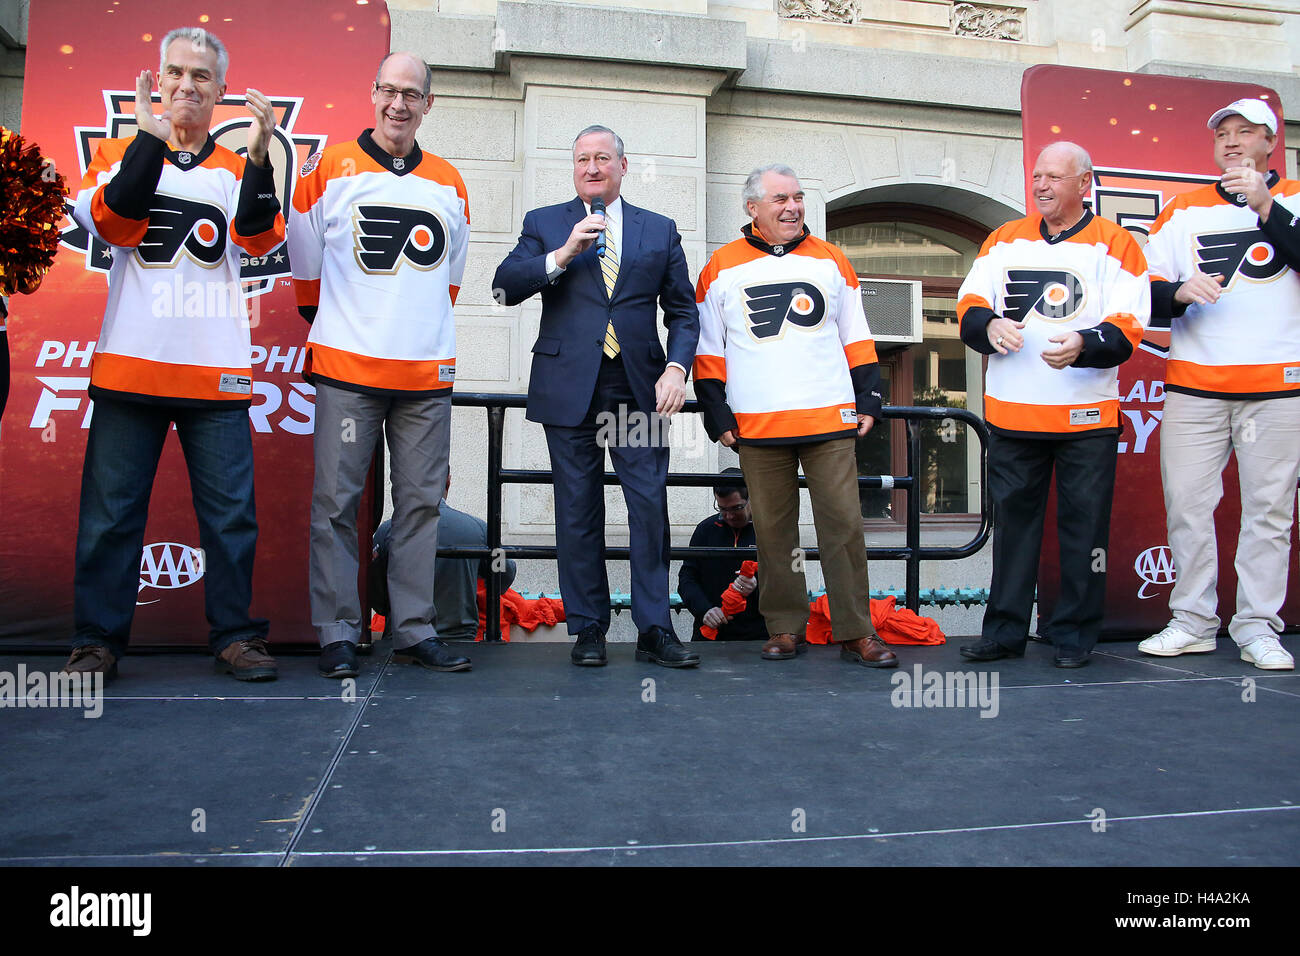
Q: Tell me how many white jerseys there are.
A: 5